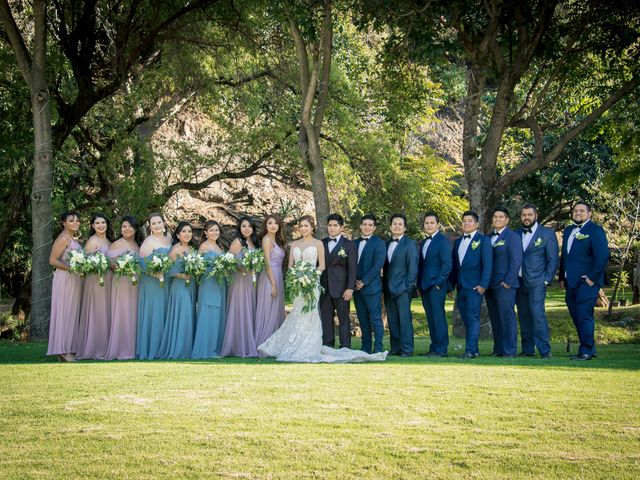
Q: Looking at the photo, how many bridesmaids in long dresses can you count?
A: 8